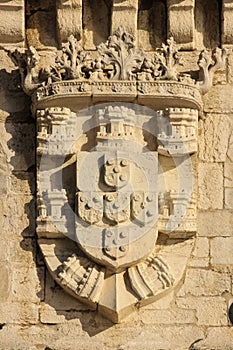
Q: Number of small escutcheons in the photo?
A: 5